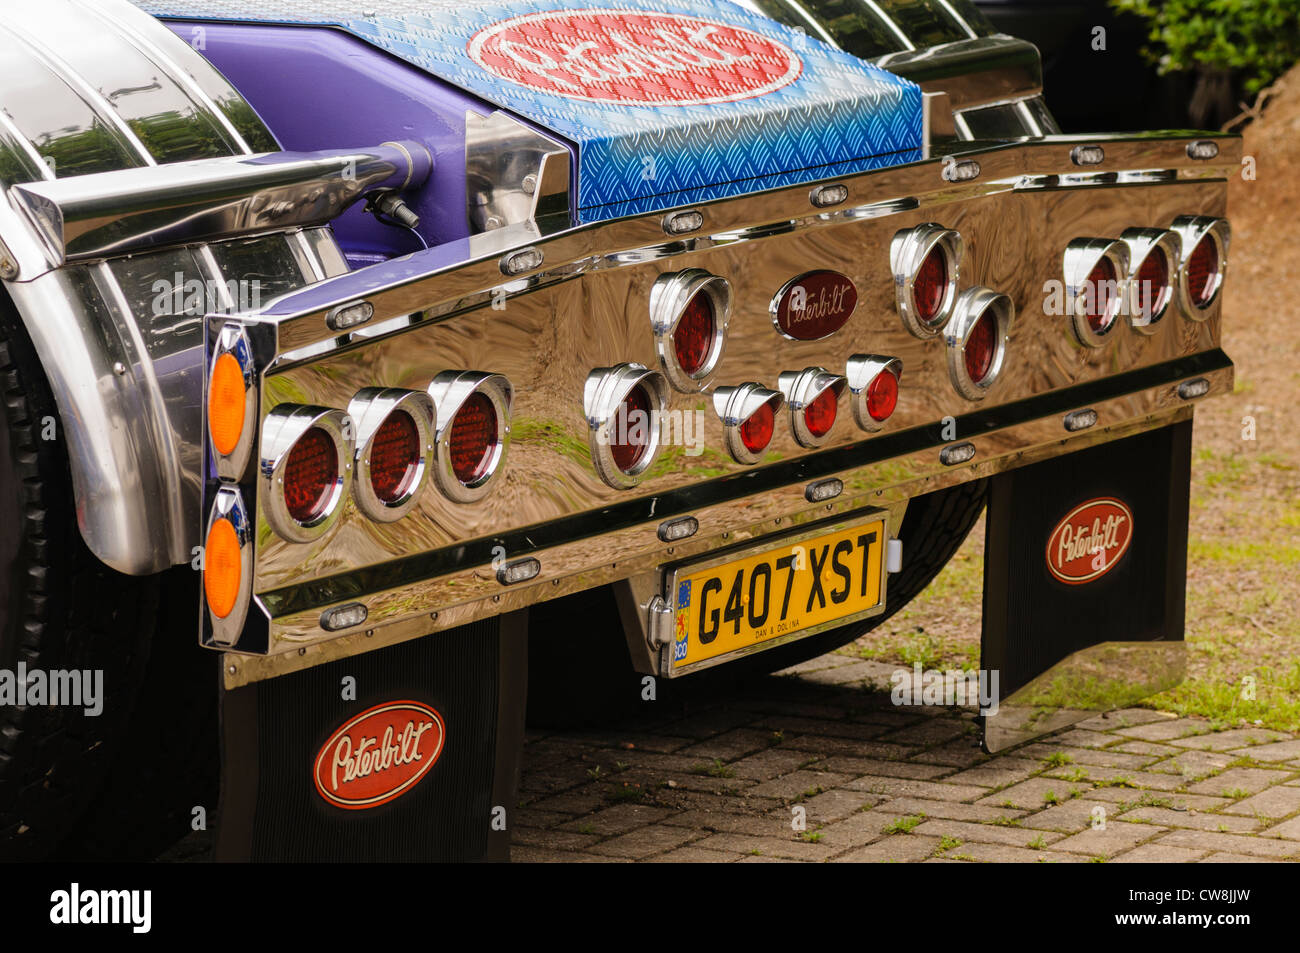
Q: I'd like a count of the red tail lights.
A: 13